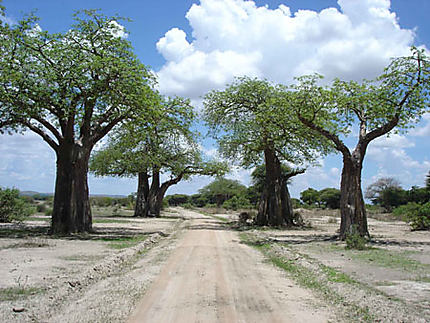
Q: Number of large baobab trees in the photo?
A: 4